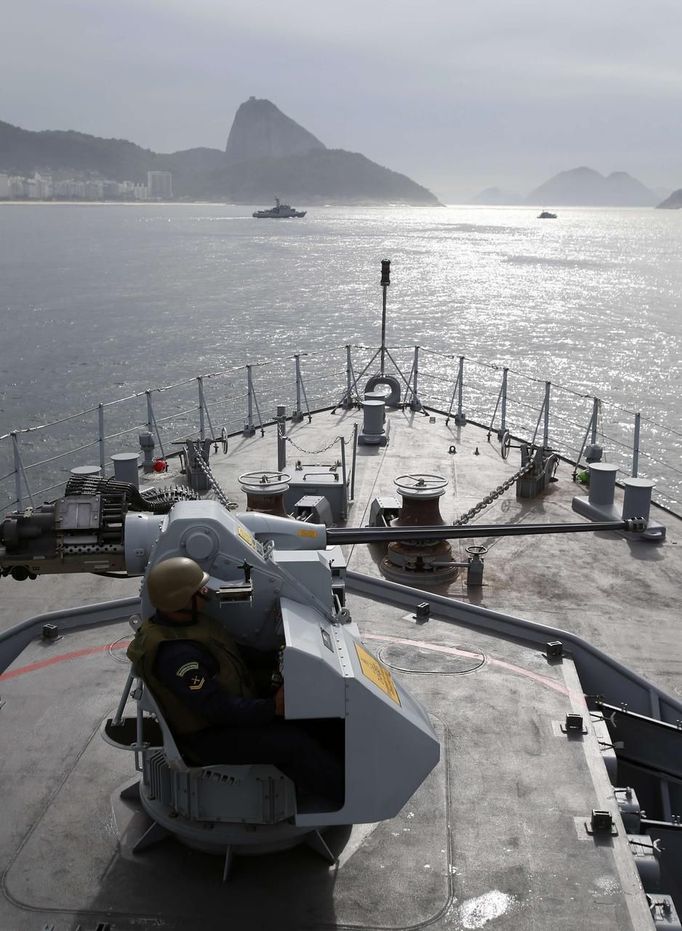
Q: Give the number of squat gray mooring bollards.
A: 6